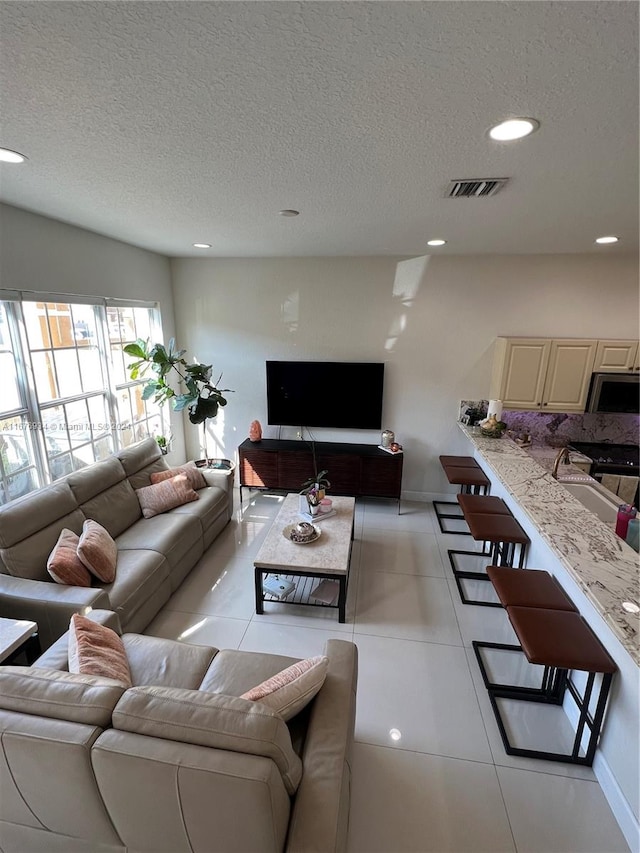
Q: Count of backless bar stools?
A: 6